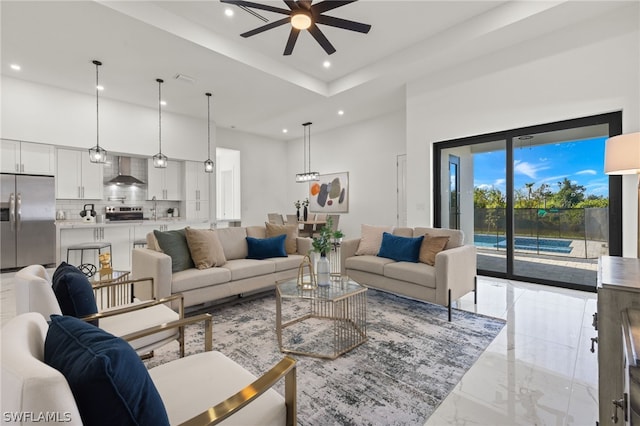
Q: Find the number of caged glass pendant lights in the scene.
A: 3